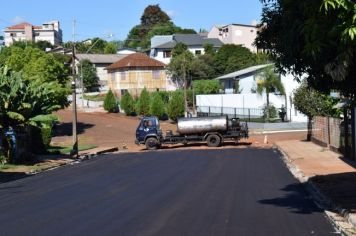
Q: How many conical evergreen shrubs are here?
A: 5